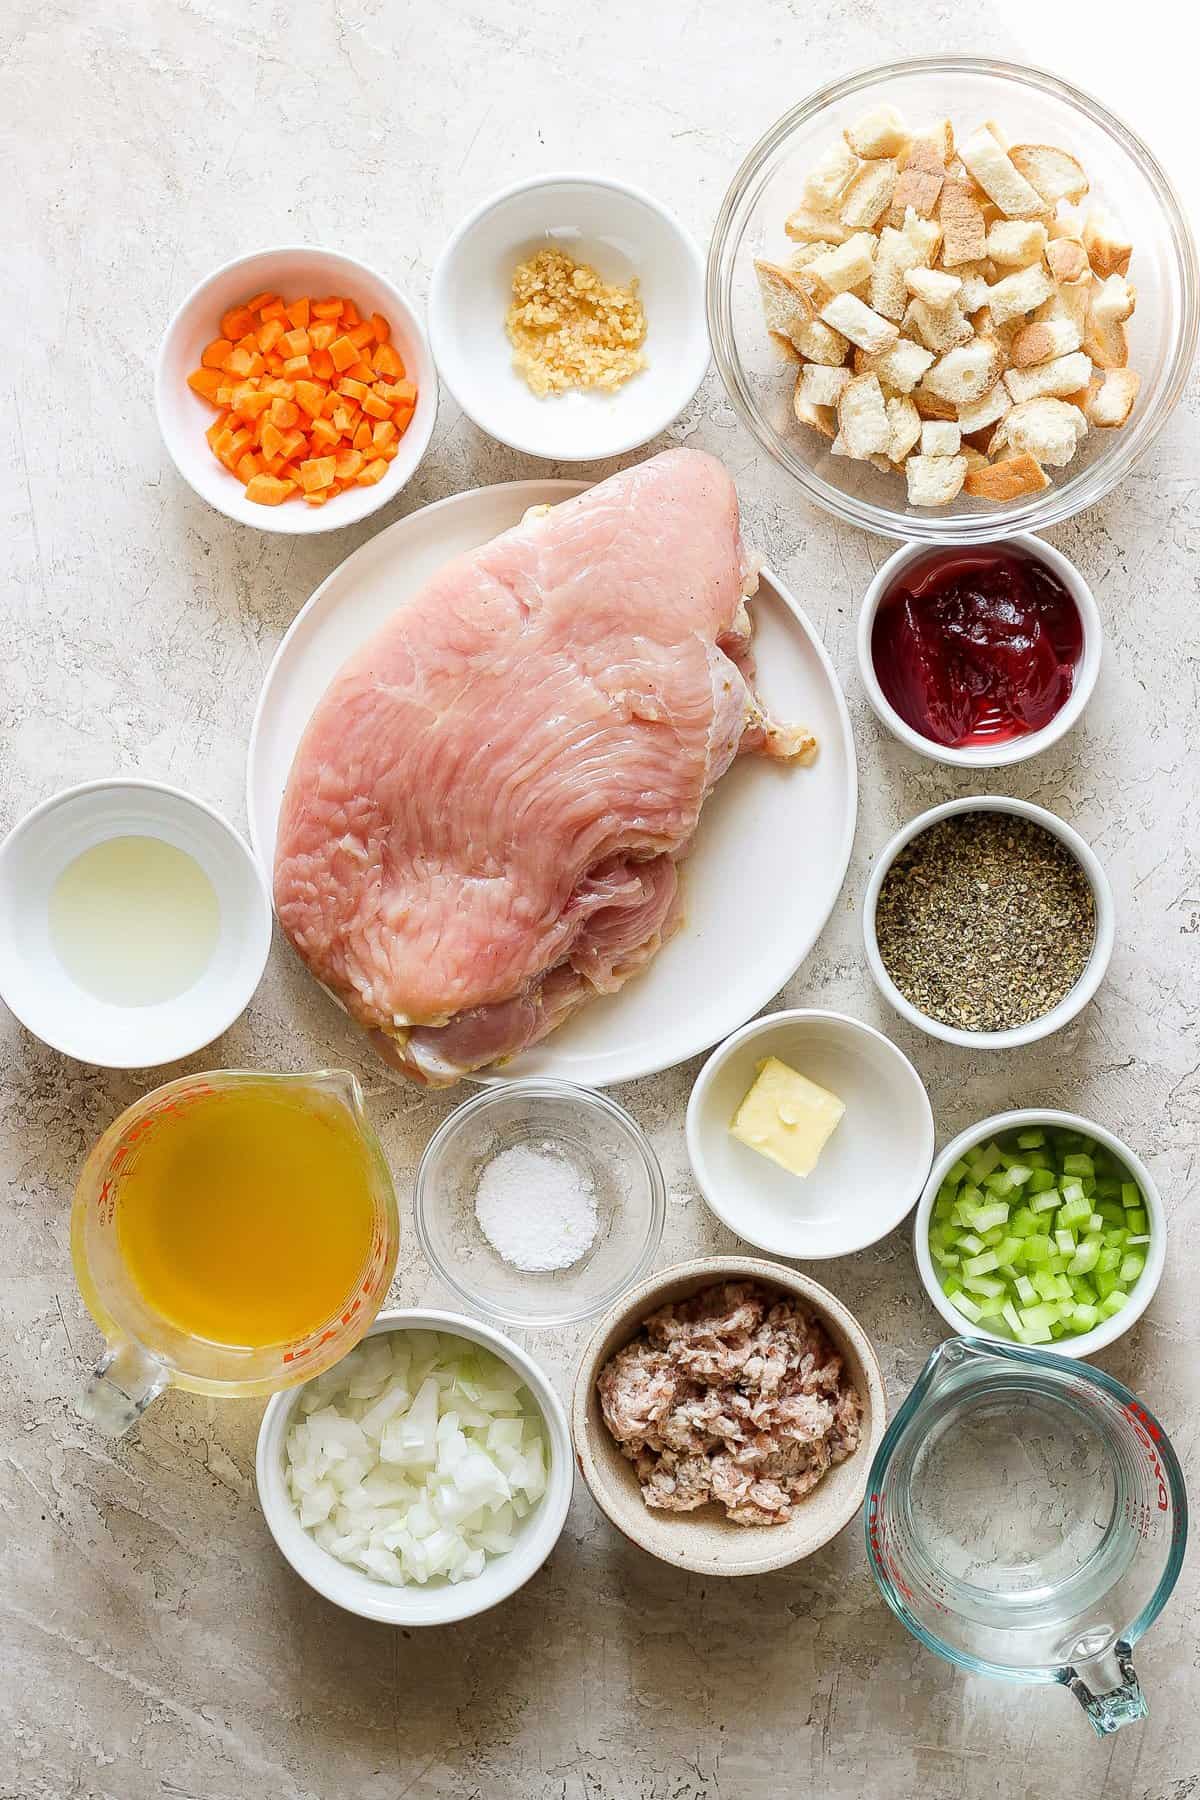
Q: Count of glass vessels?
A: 4